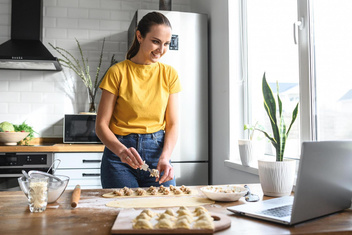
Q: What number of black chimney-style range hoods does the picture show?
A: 1